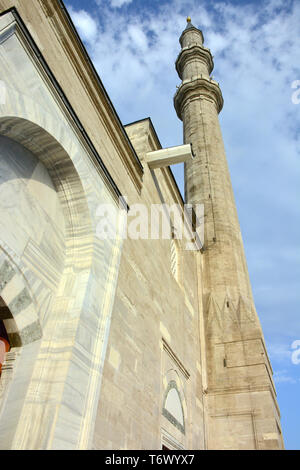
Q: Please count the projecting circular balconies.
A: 2